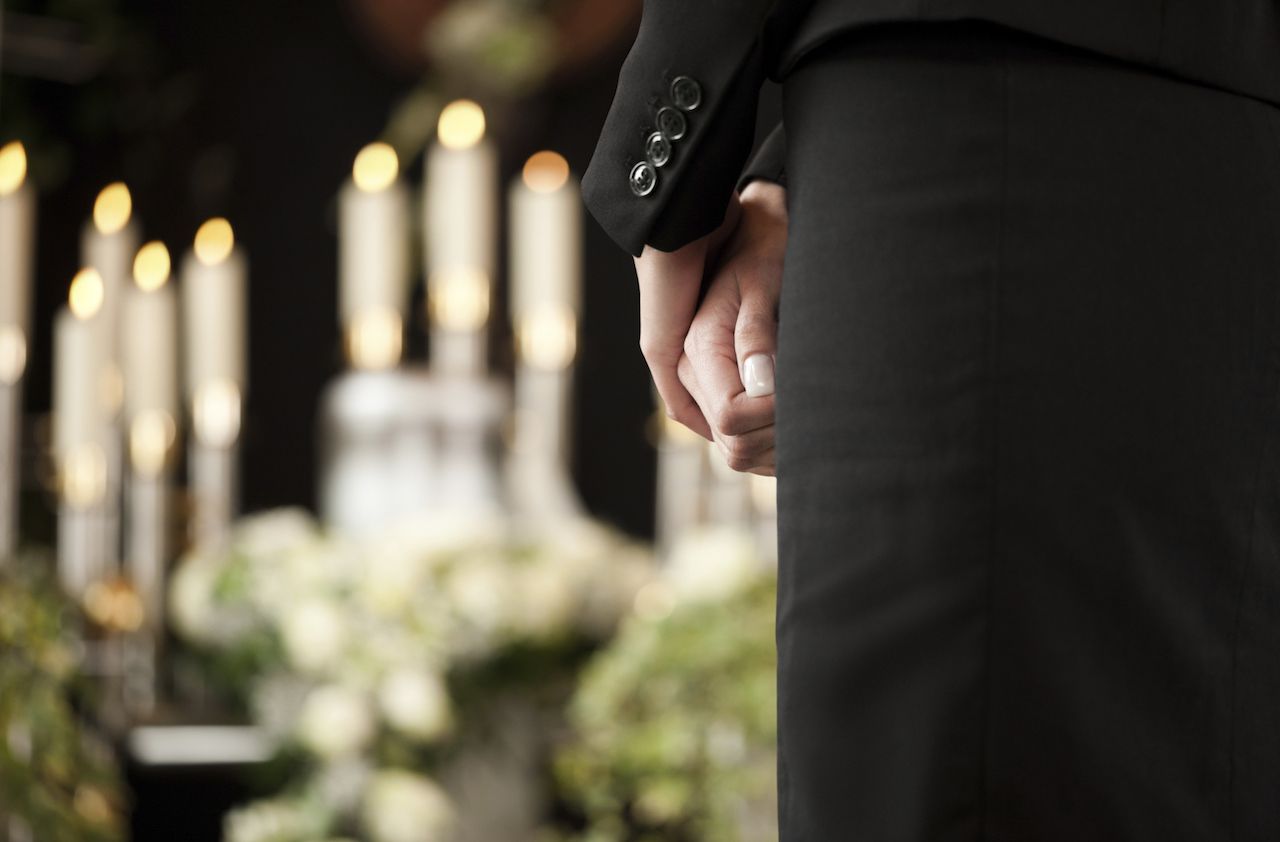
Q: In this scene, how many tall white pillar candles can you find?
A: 8